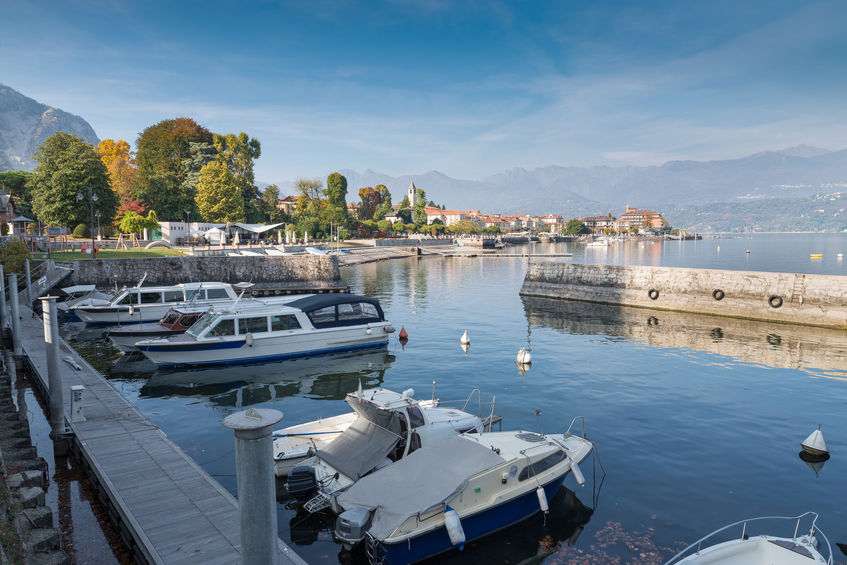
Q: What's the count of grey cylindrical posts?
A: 5